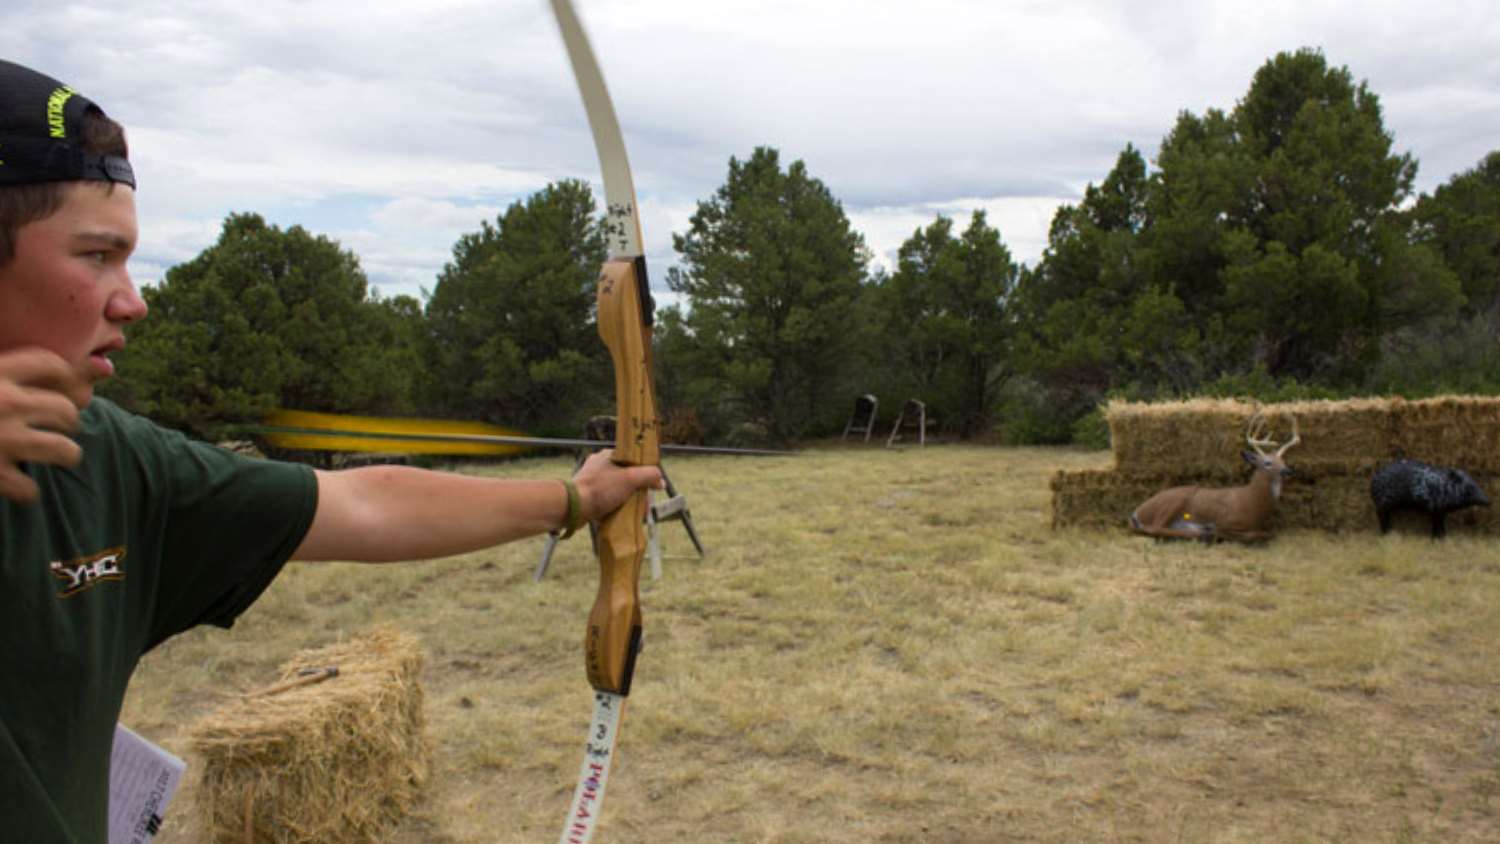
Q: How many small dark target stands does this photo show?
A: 2